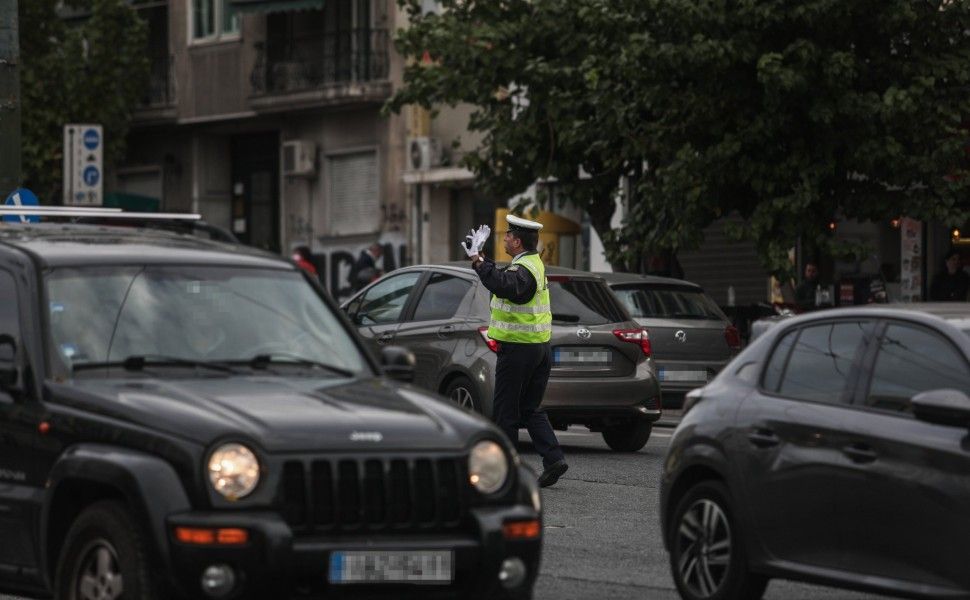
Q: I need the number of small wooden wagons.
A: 0